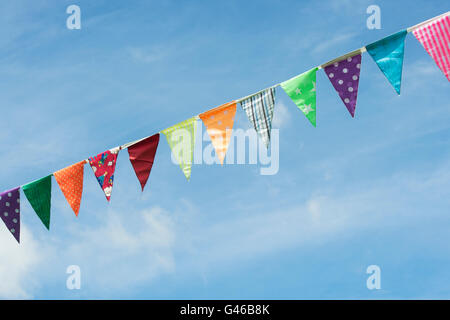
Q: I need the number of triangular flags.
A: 12